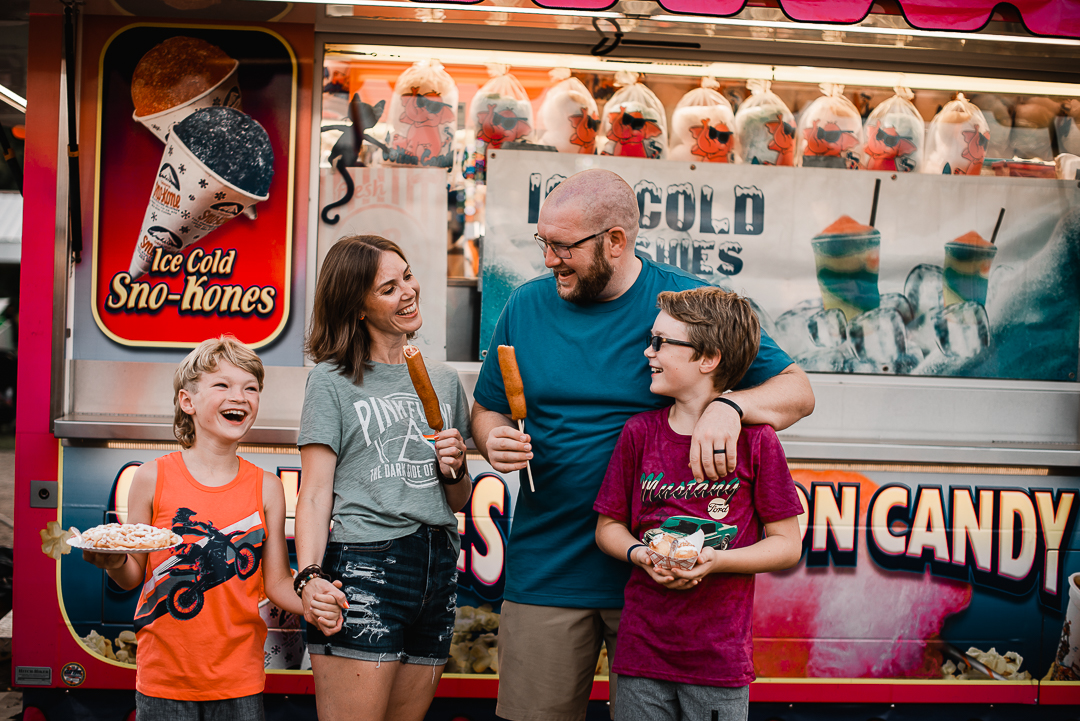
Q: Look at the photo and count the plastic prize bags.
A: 9